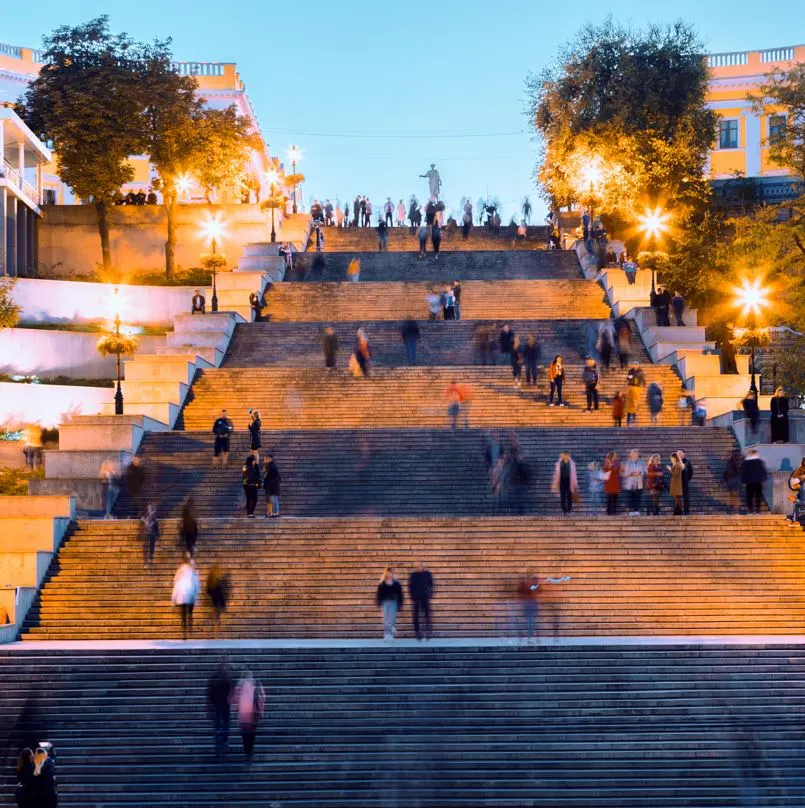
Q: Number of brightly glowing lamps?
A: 8